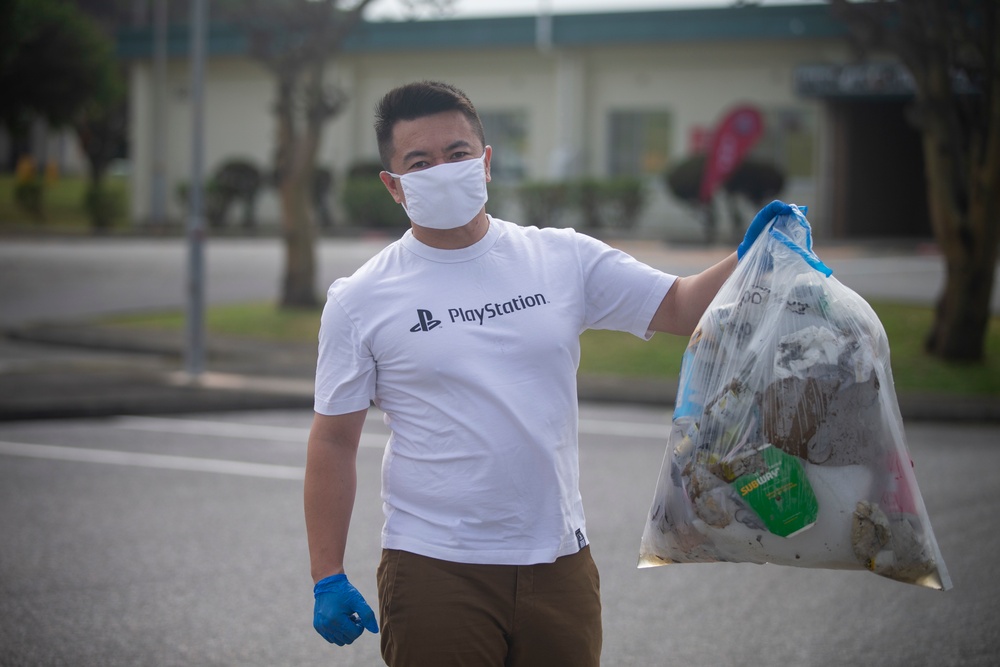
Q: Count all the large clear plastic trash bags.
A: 1